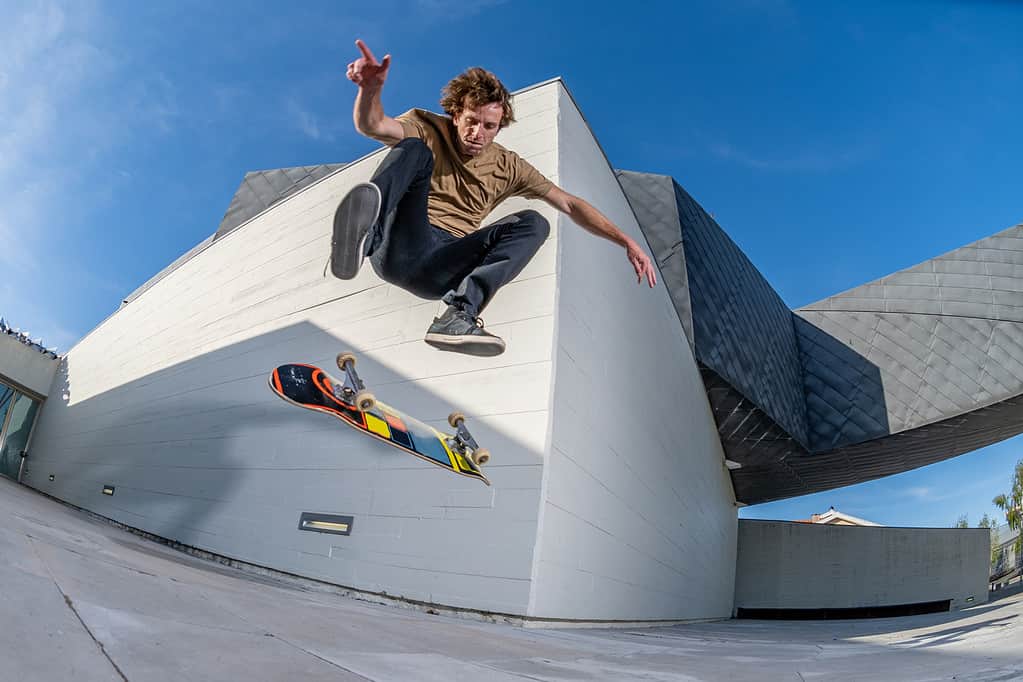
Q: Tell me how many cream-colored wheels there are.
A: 4